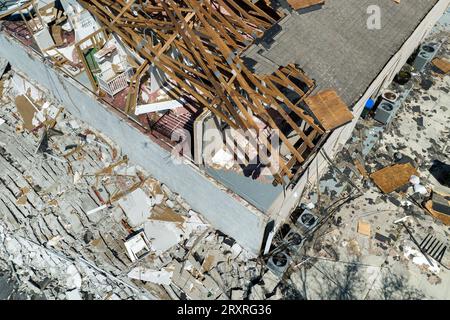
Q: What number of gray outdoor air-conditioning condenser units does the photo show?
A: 7